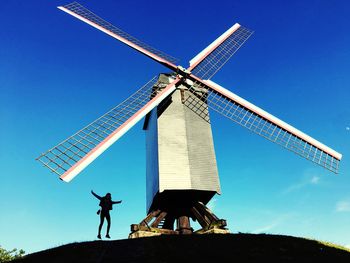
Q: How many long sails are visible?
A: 4